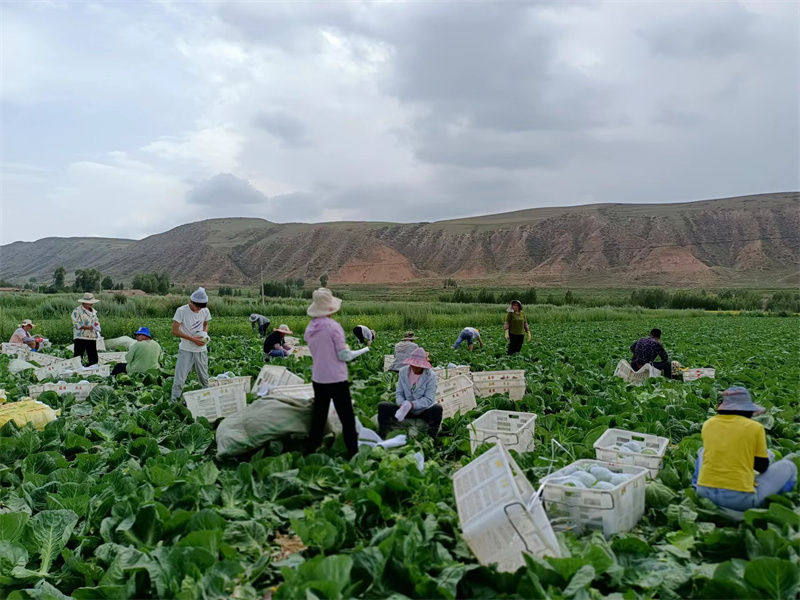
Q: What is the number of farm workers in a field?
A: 14